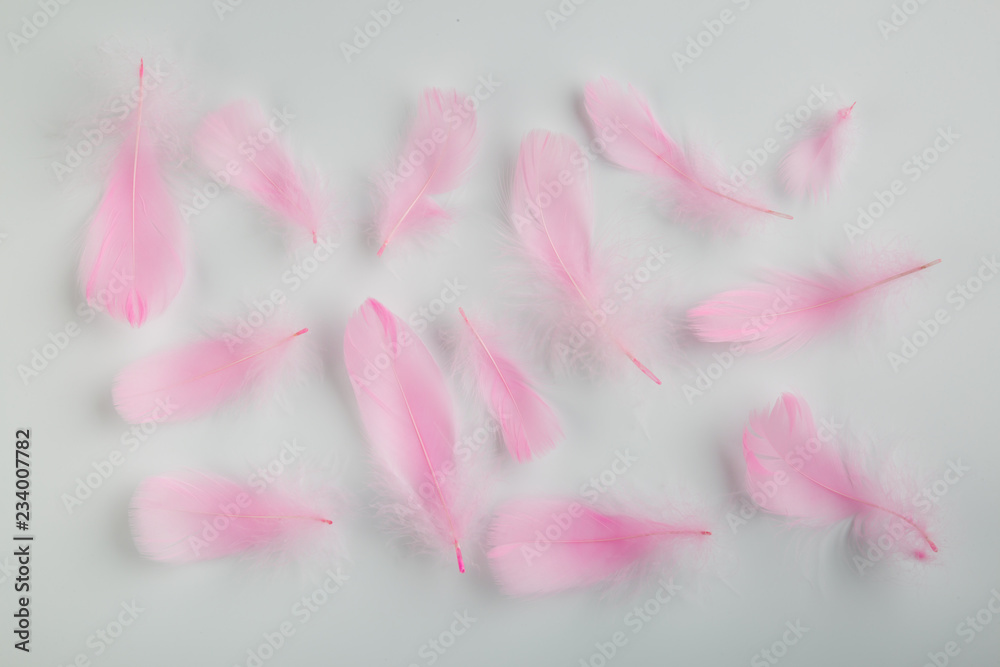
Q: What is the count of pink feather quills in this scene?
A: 13